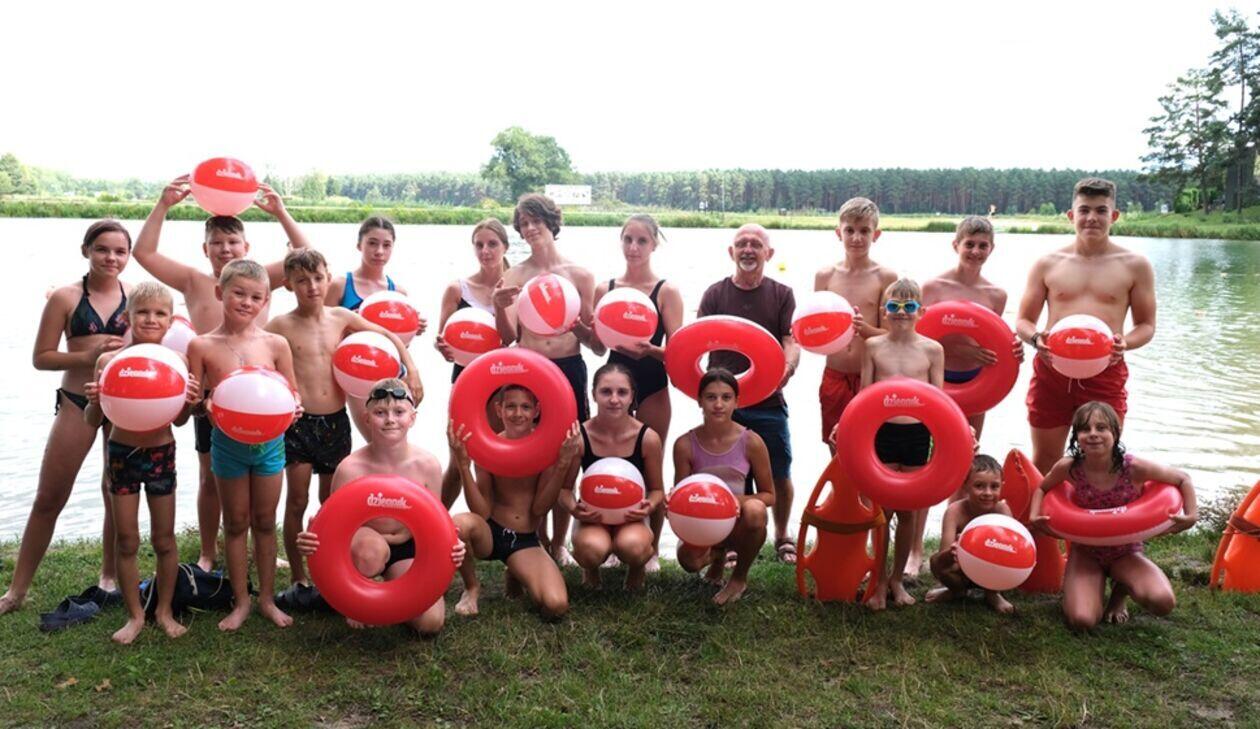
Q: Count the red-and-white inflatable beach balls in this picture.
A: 14